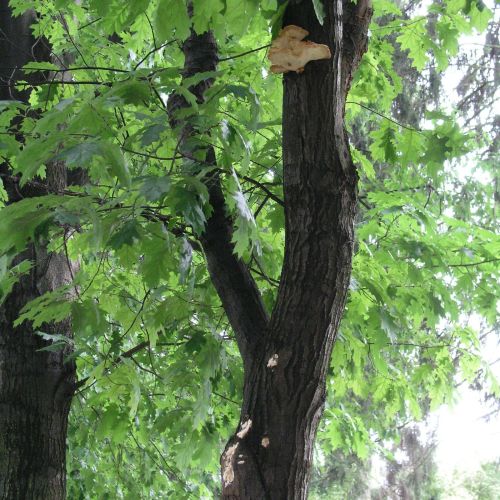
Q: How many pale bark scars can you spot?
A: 4